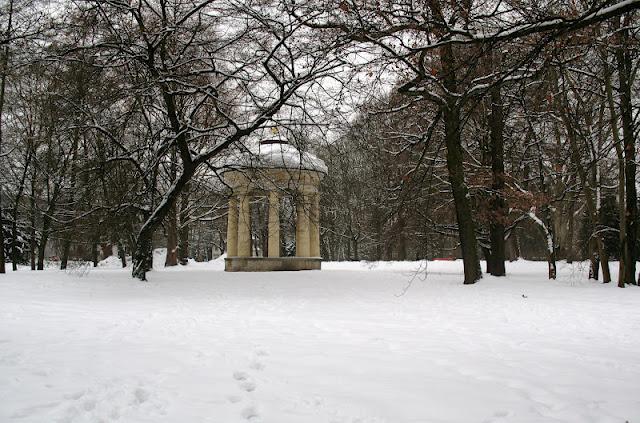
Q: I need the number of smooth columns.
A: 5